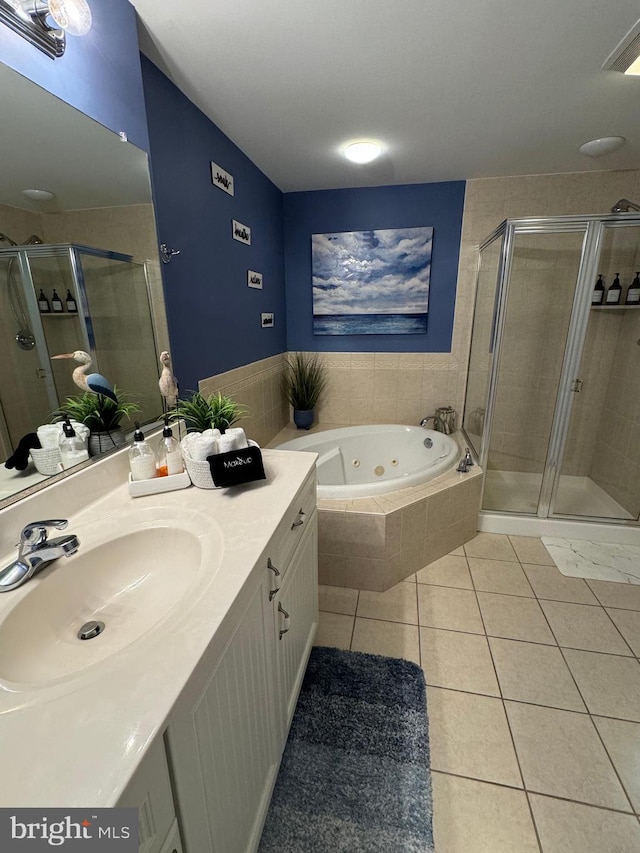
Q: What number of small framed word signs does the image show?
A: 4